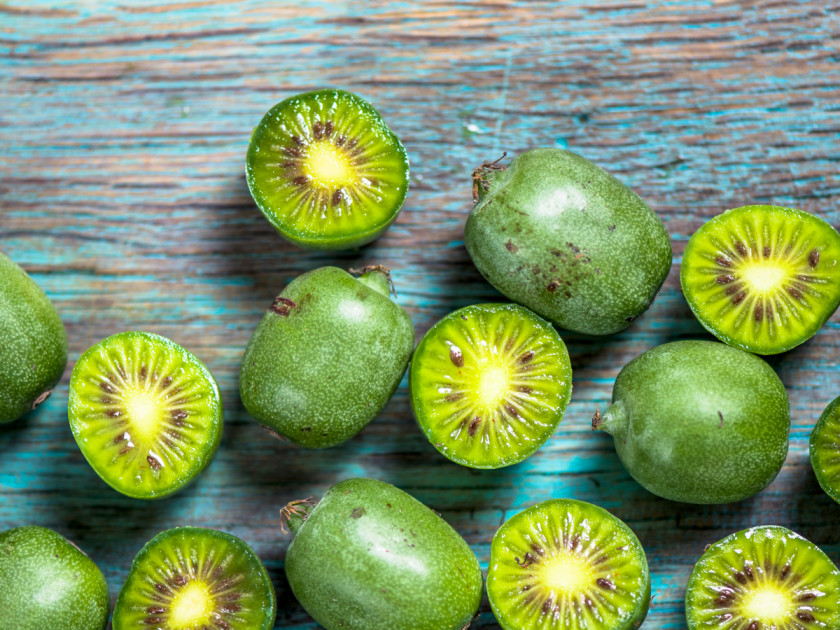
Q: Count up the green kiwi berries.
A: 14